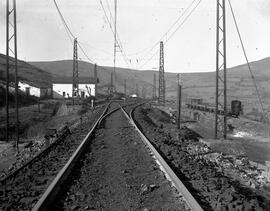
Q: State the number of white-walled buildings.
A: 2